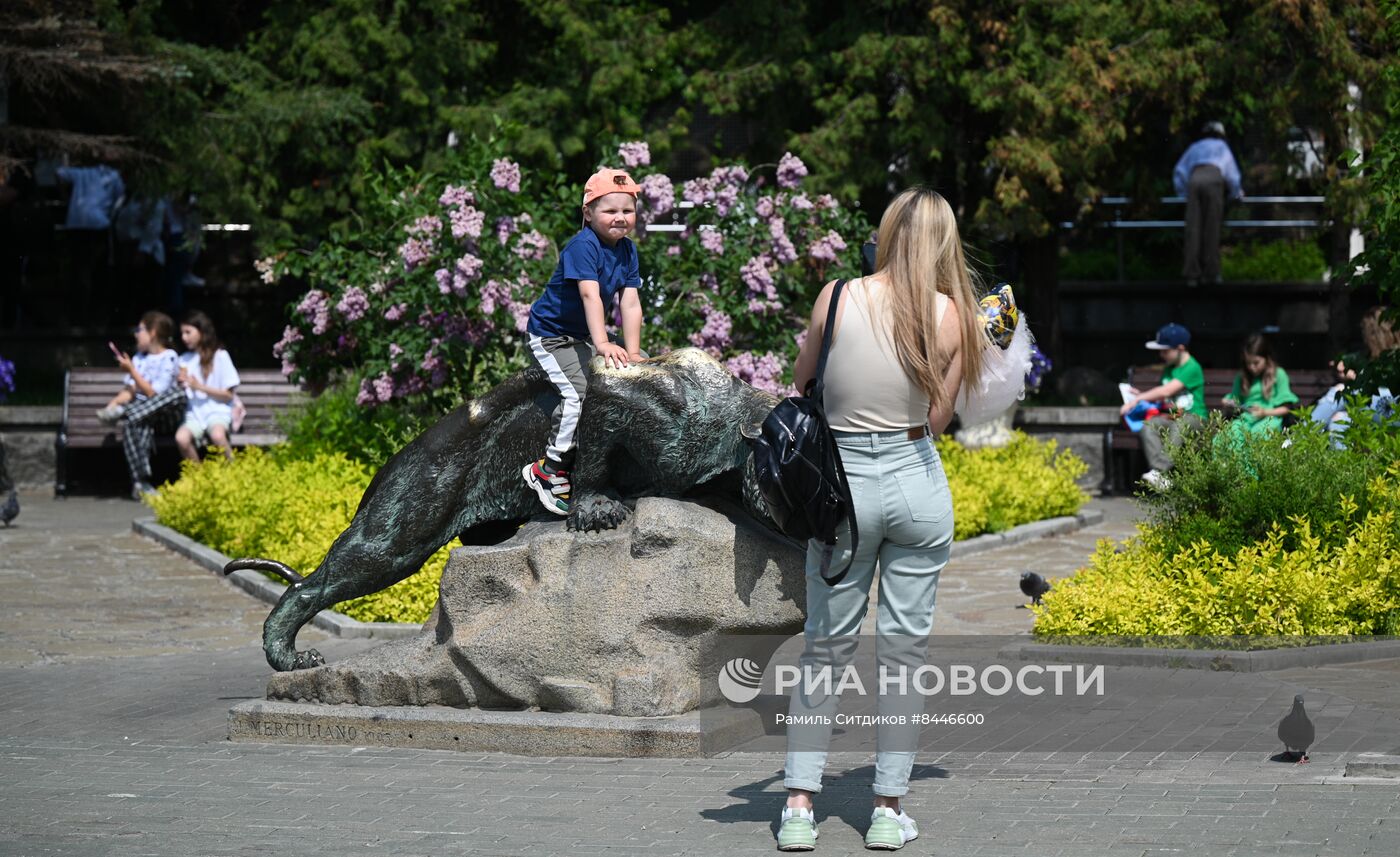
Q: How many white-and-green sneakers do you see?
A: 2